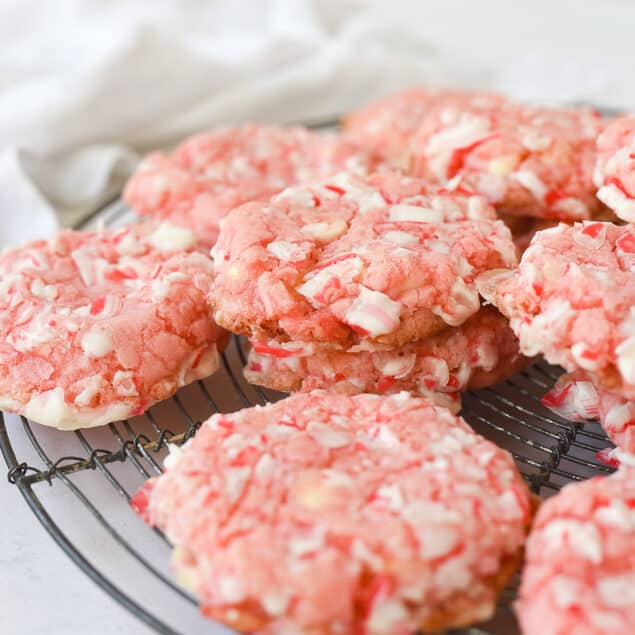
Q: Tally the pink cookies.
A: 11